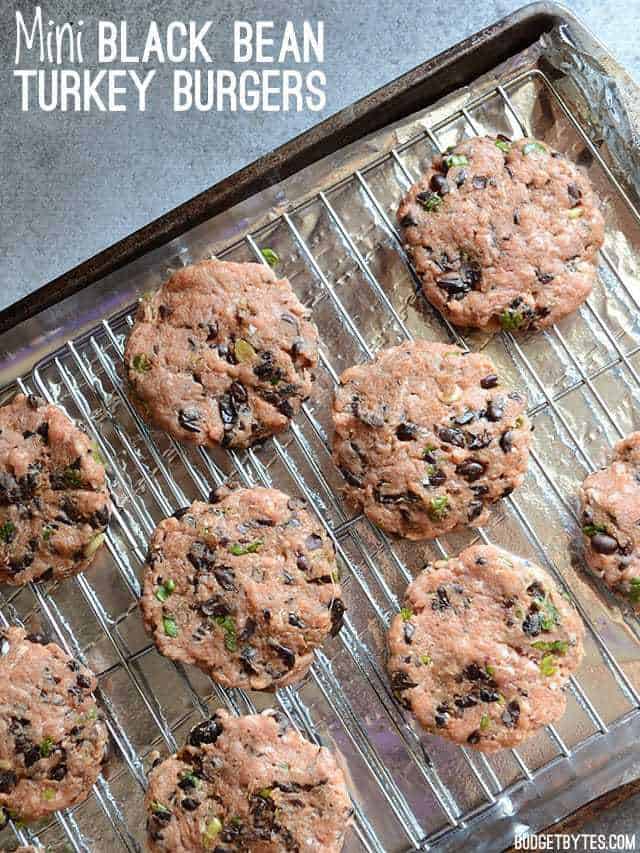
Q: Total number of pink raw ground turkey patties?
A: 9